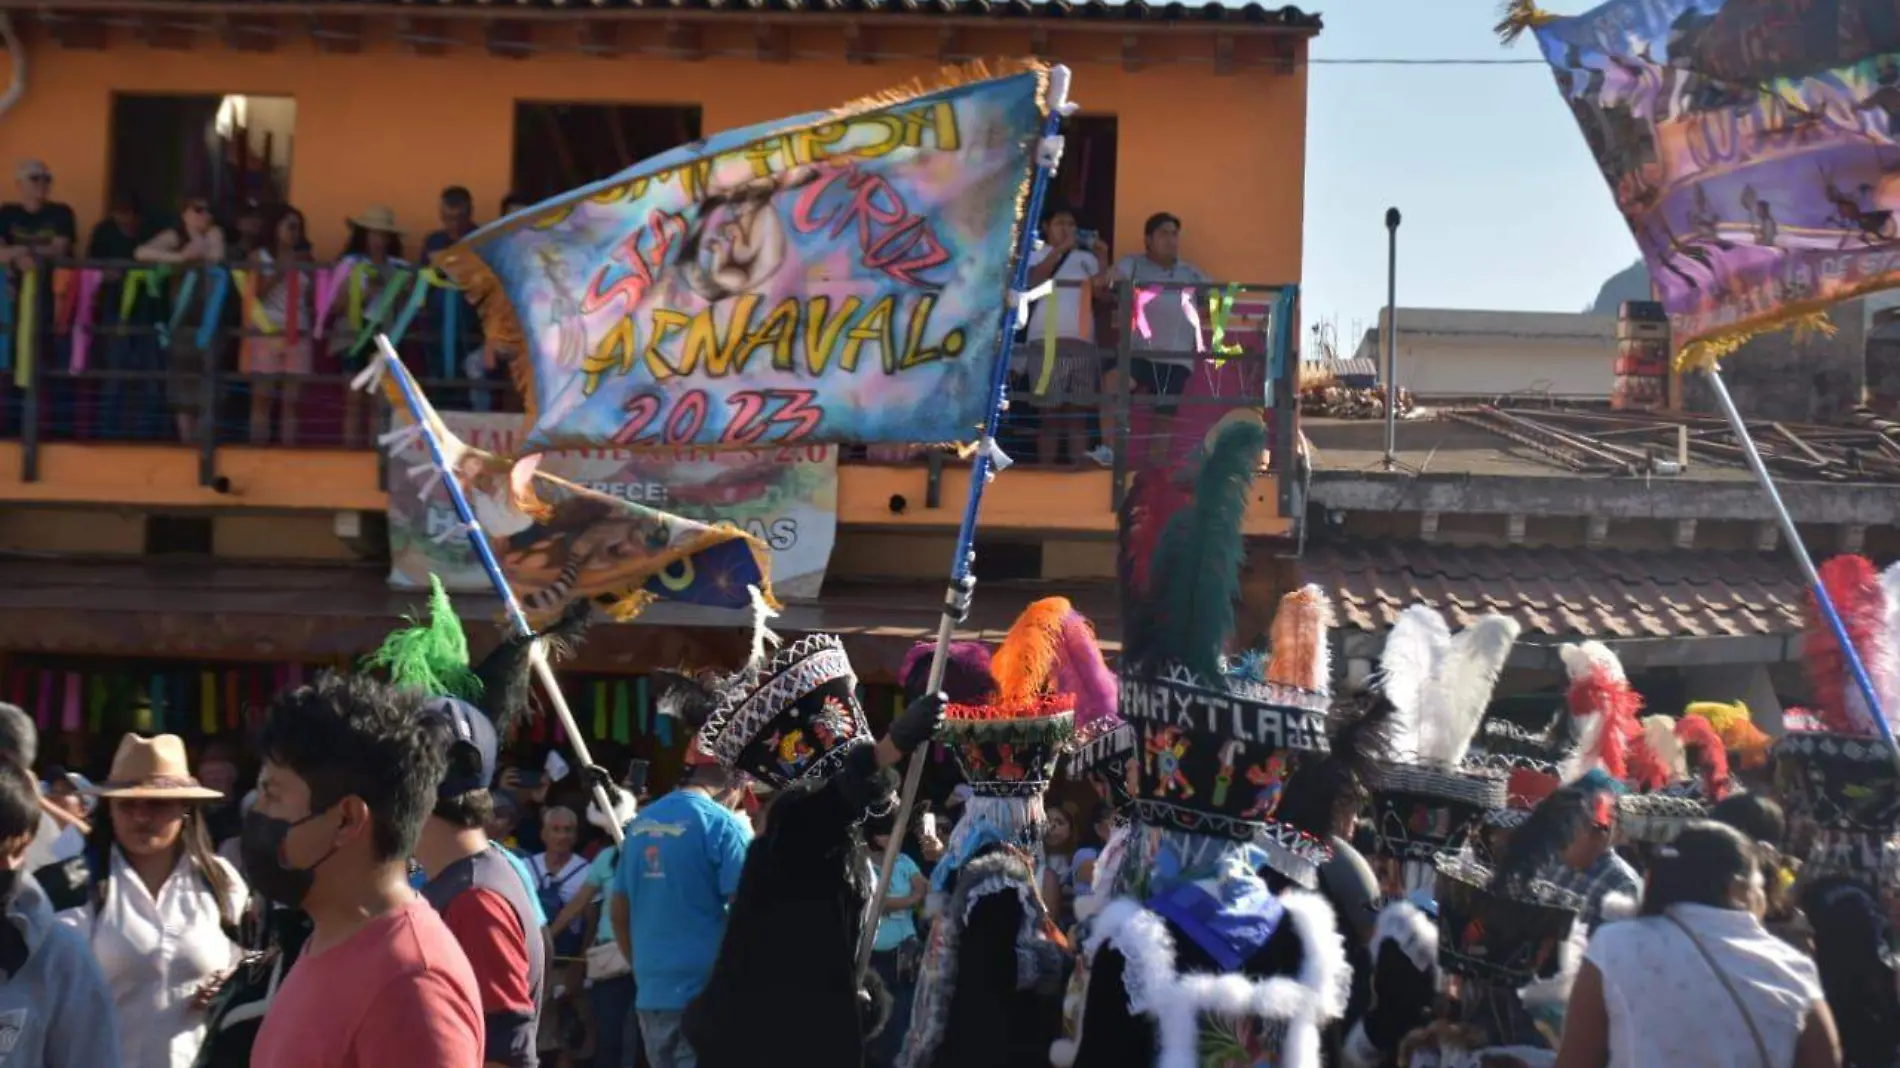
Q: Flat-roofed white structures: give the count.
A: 1